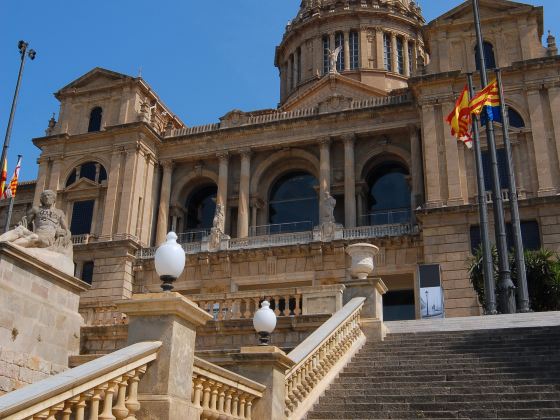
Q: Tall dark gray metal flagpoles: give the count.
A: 3